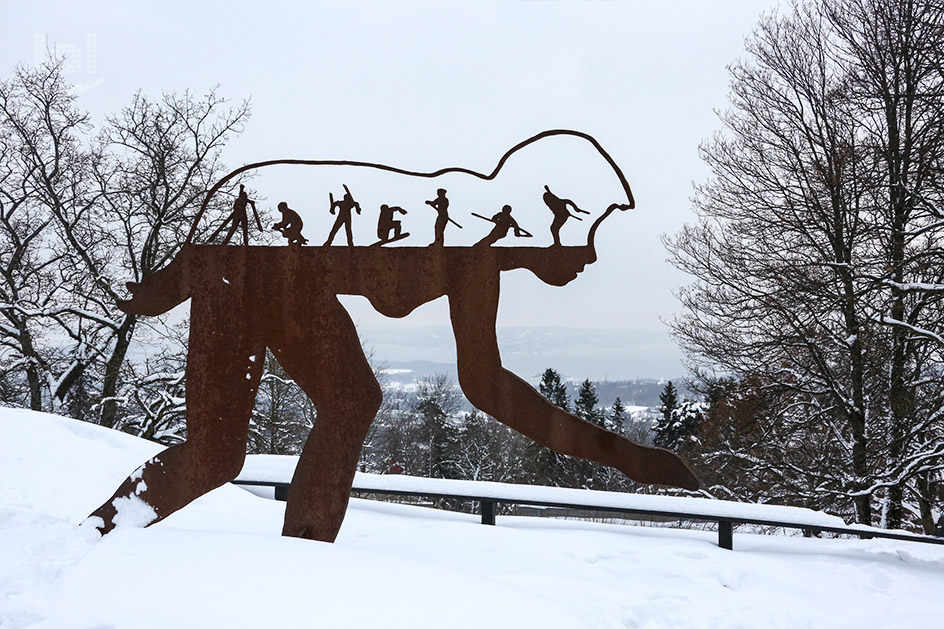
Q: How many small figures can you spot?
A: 7